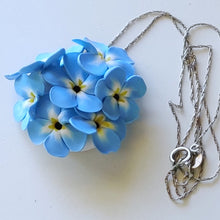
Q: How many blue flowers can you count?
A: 7